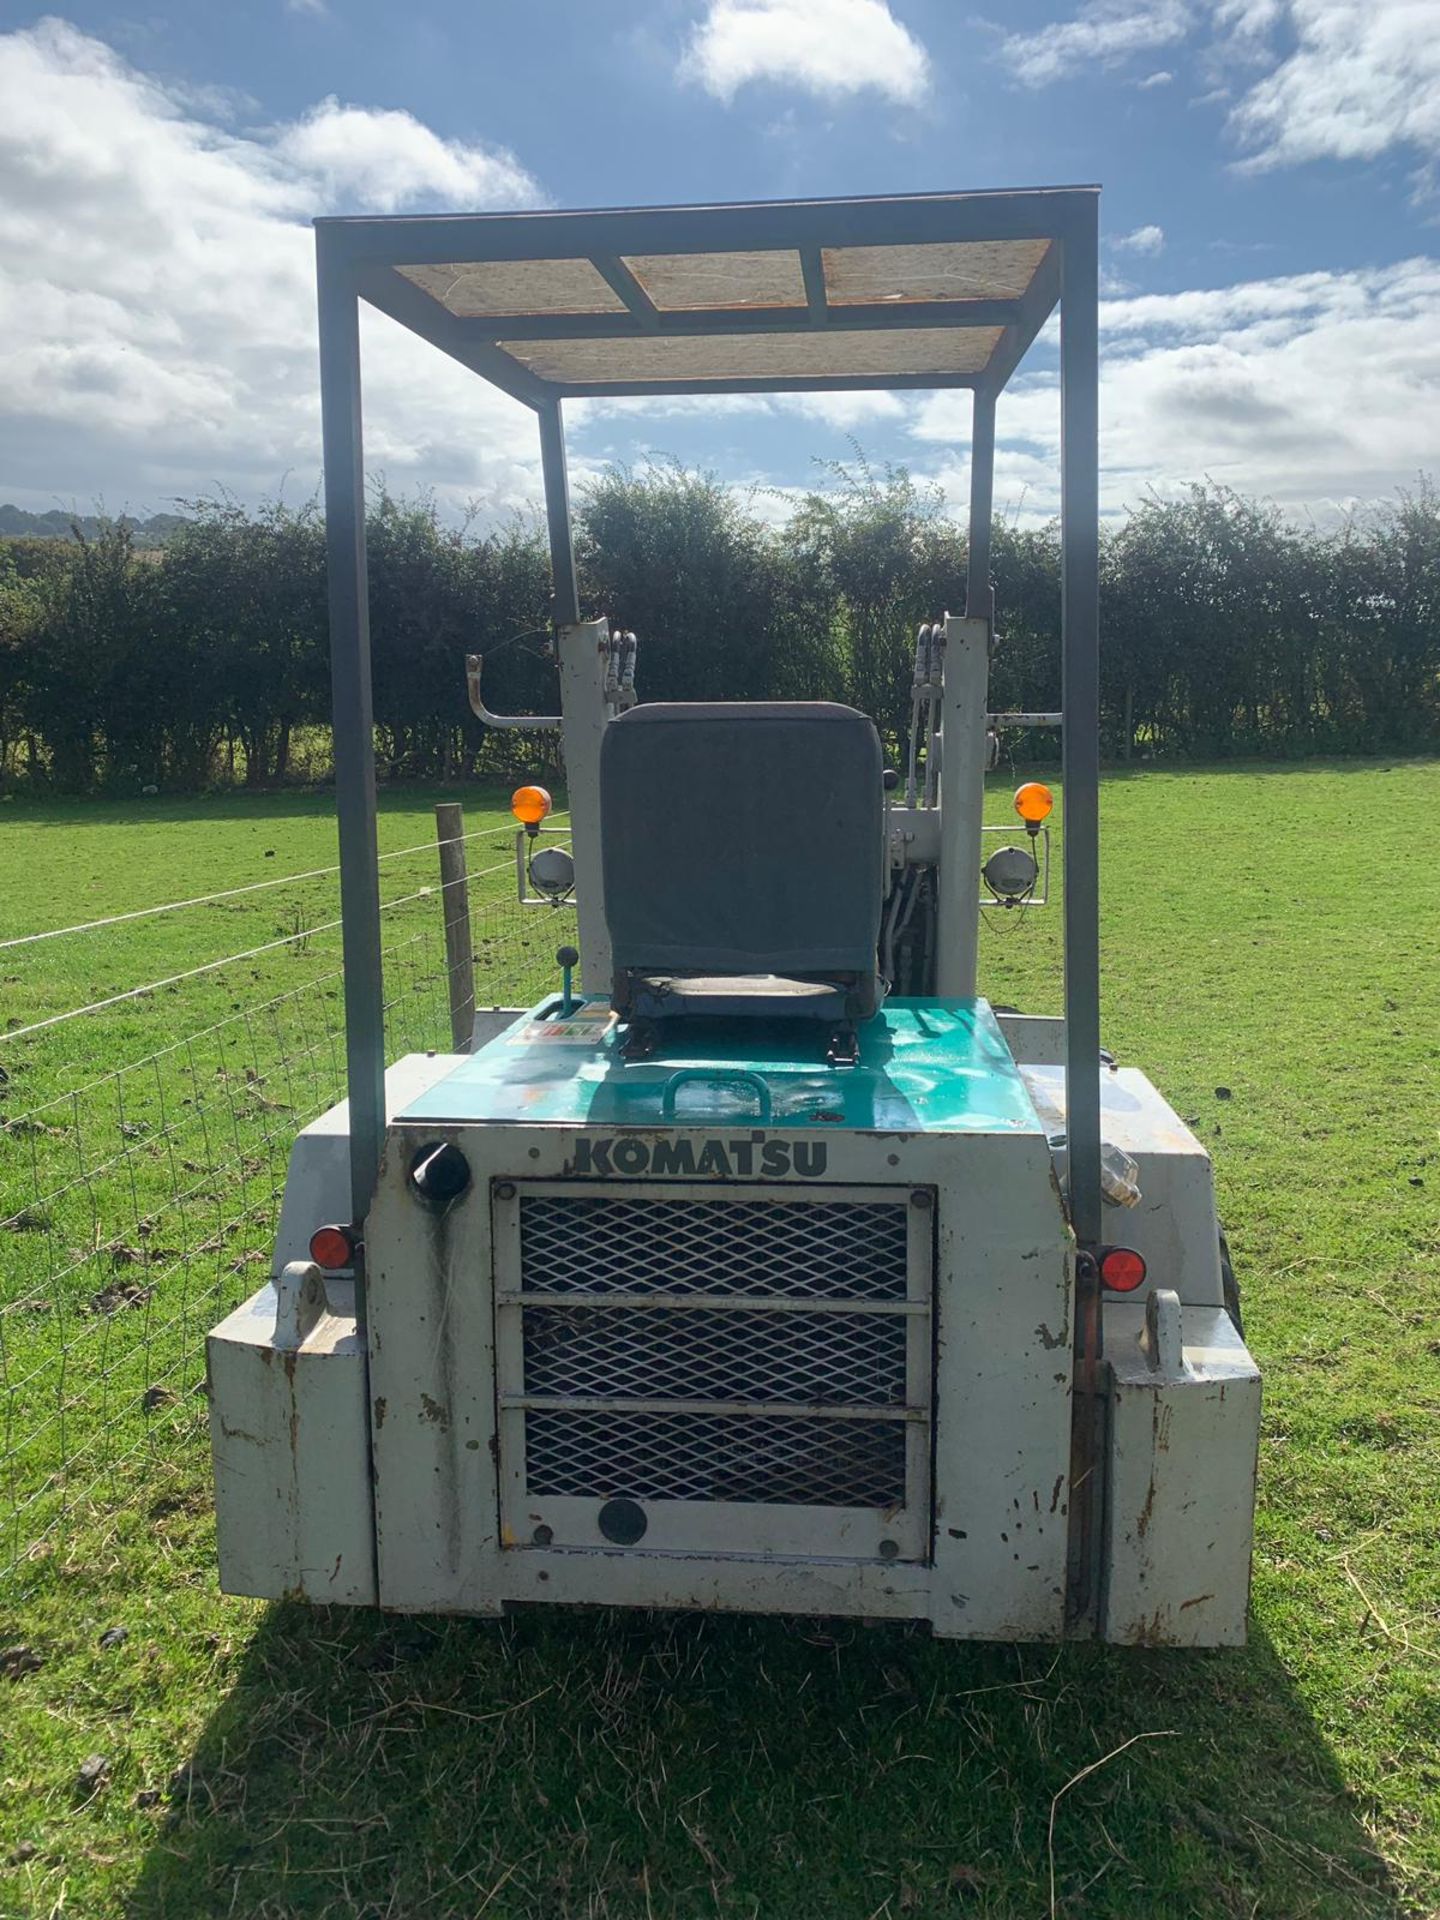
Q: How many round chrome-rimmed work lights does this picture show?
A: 2